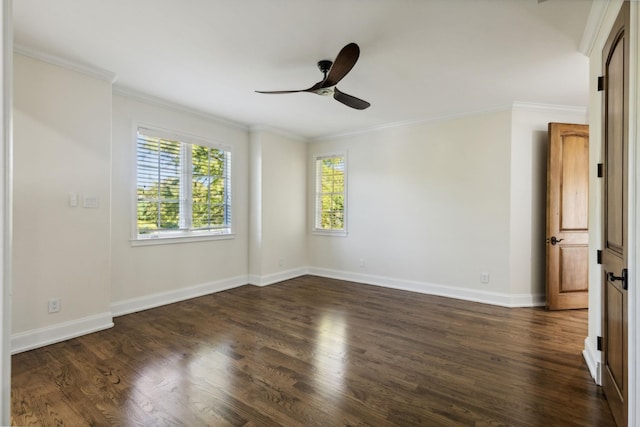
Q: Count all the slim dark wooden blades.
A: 3